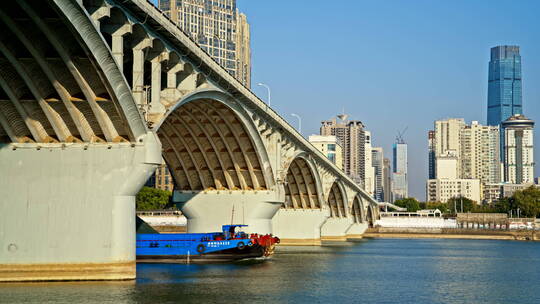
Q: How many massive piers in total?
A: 5